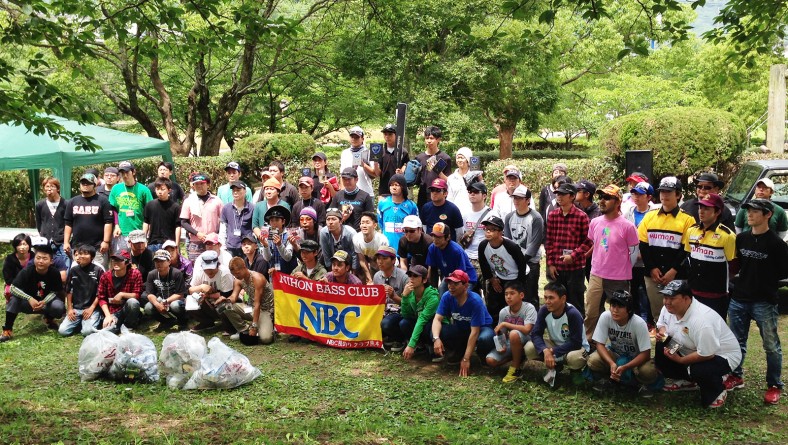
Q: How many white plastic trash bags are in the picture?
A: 4